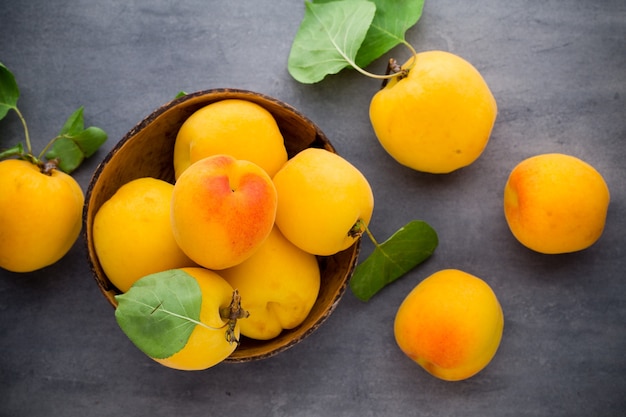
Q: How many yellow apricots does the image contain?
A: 10